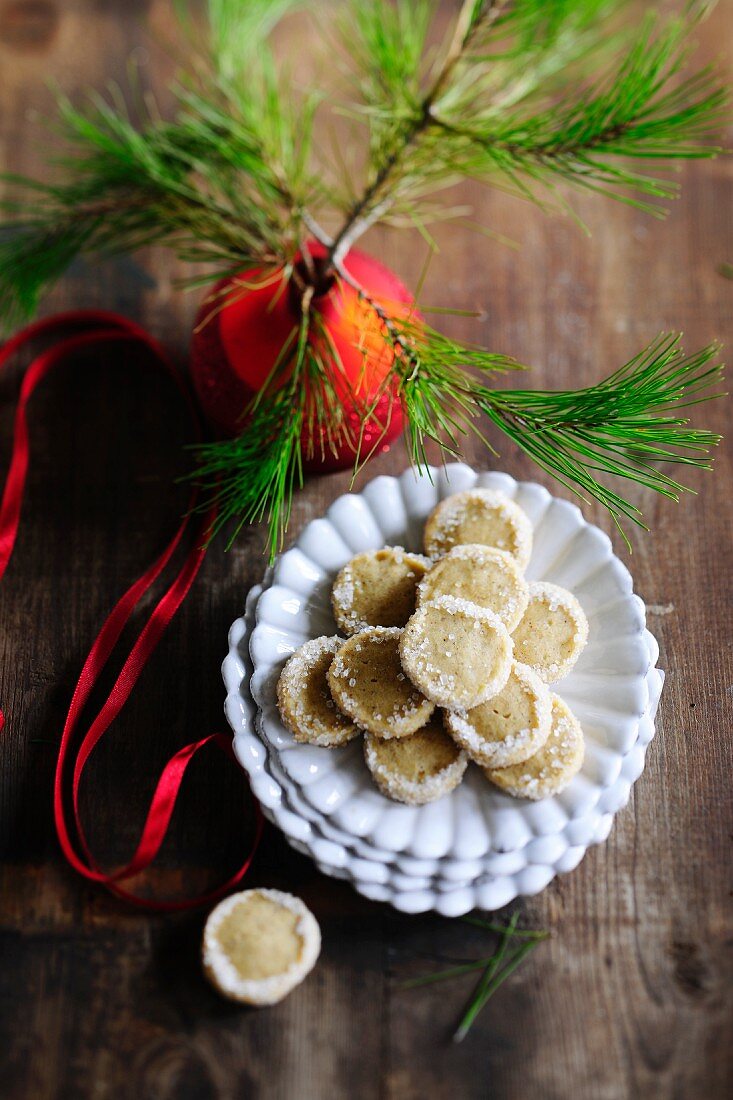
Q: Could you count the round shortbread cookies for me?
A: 11